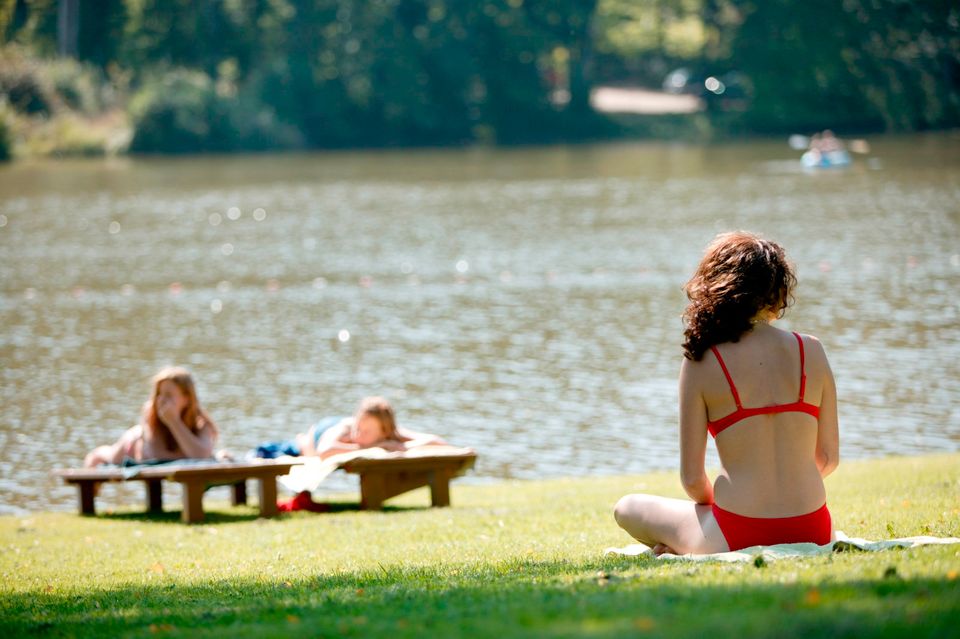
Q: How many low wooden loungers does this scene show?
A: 2